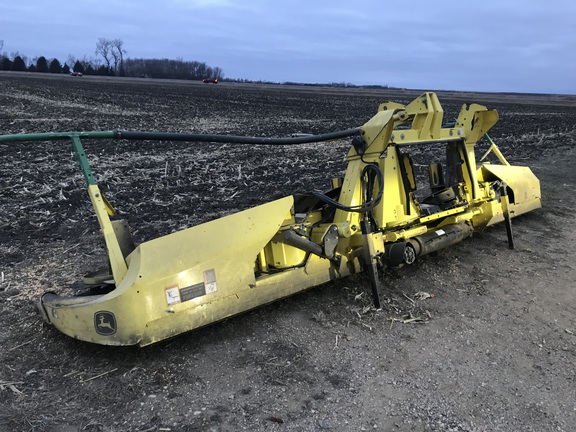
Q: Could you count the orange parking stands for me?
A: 0